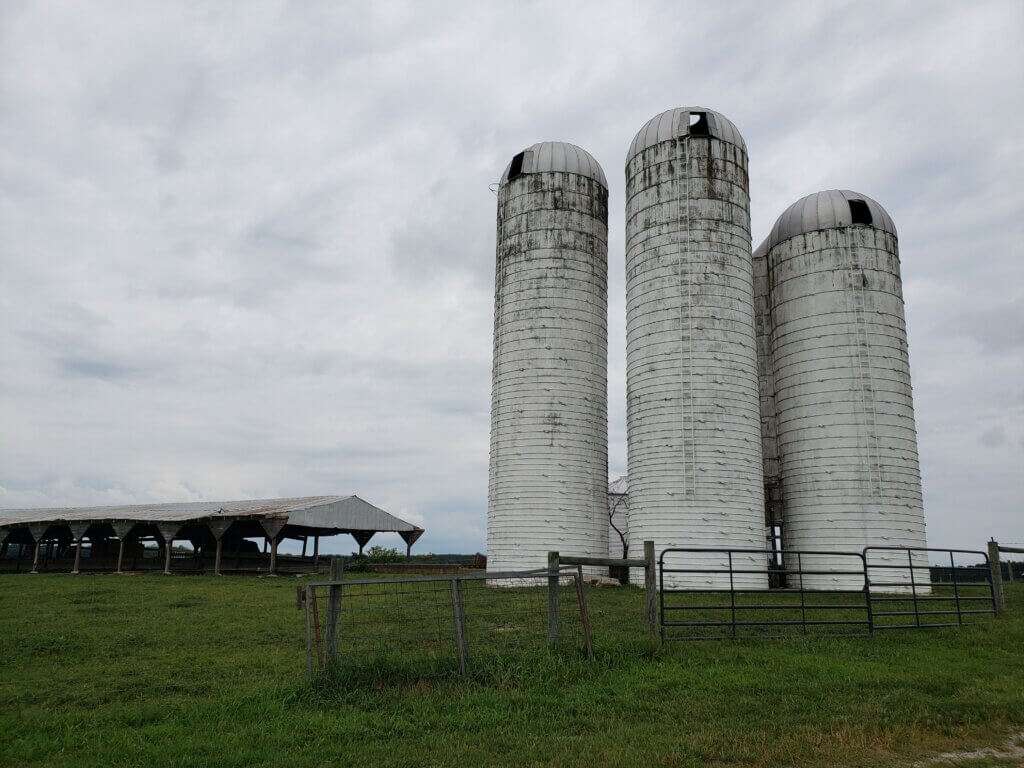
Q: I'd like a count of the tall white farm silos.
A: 3